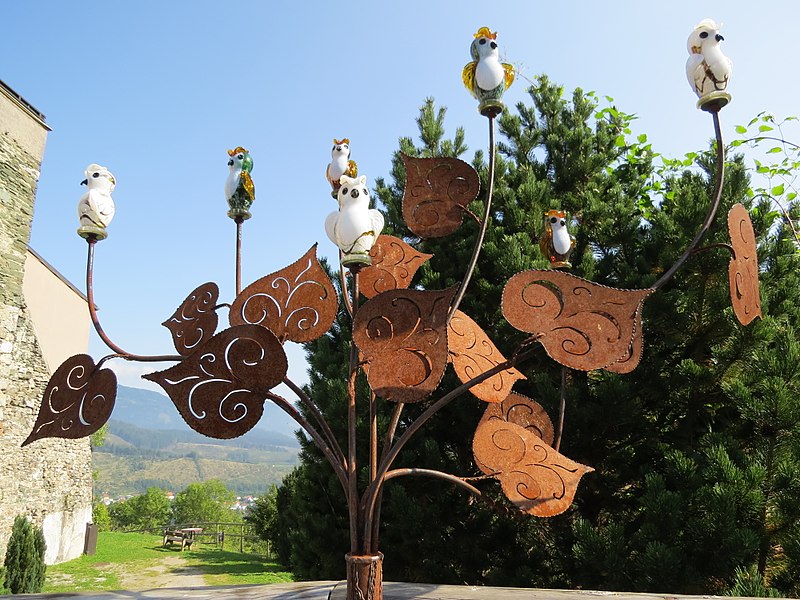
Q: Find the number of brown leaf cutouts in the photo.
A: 13